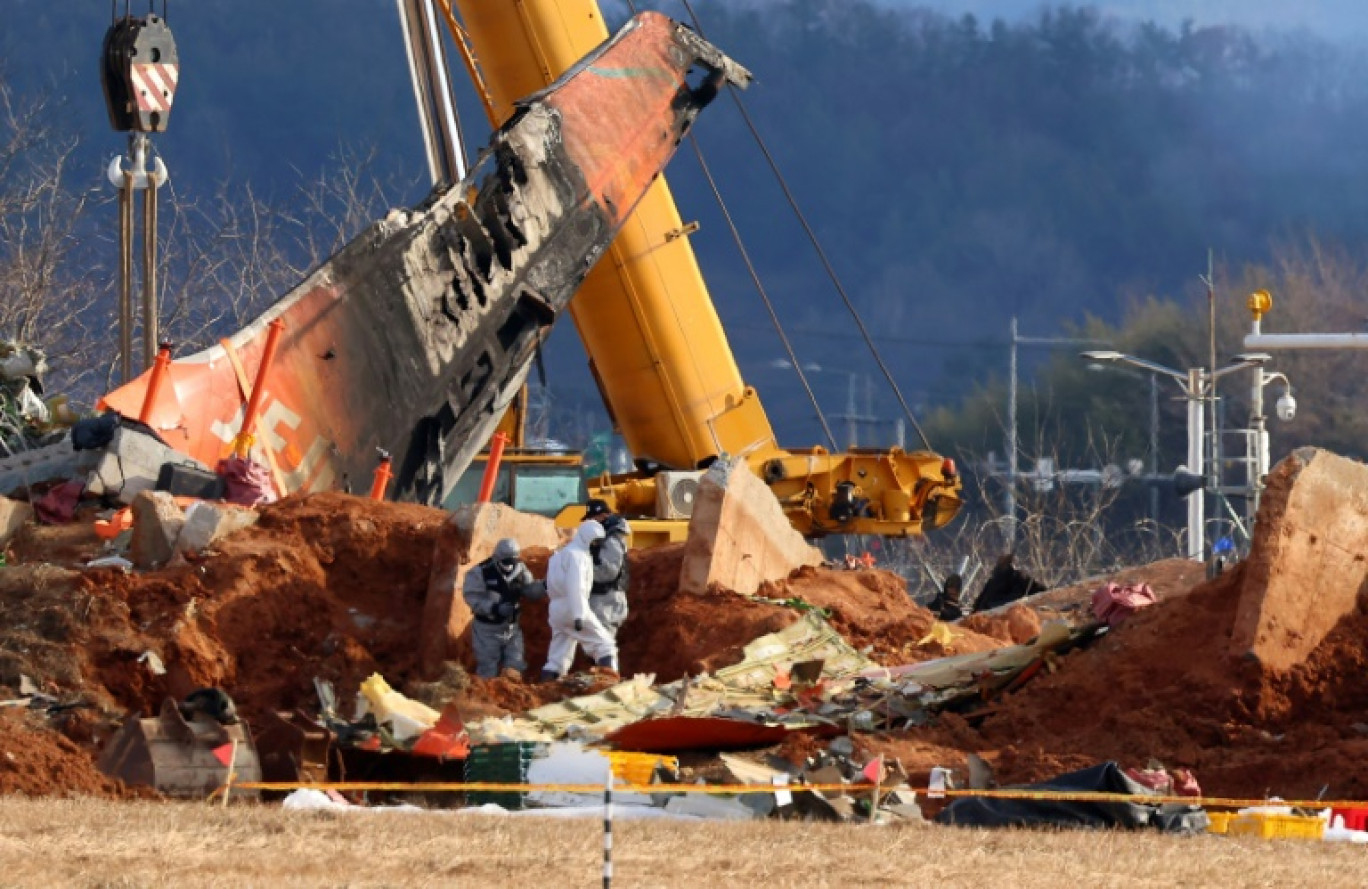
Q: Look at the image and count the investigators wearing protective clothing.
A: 3